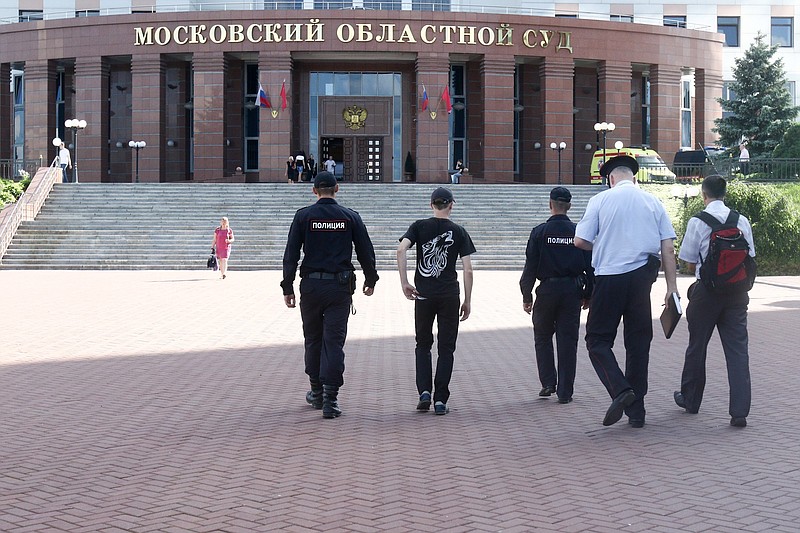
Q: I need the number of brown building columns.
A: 12